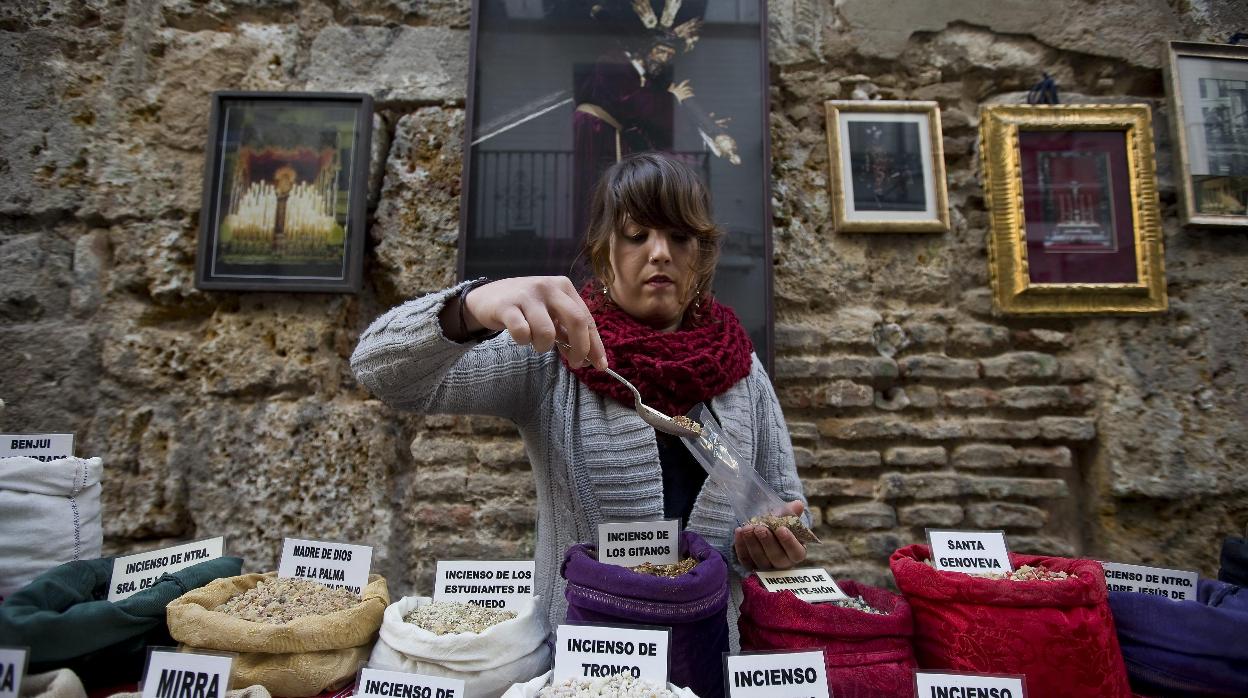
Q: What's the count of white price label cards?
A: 14